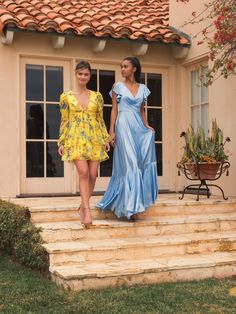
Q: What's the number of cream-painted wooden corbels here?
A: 5